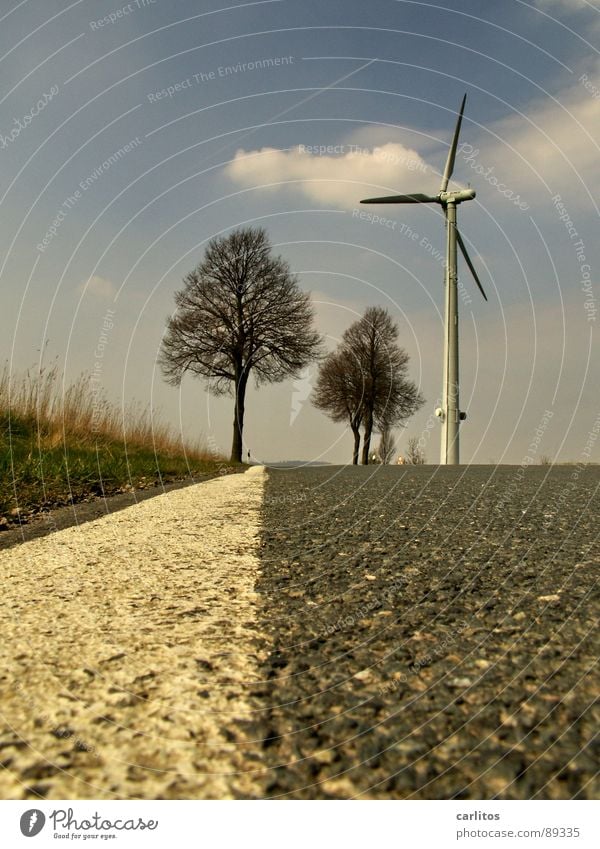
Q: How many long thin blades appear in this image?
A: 3